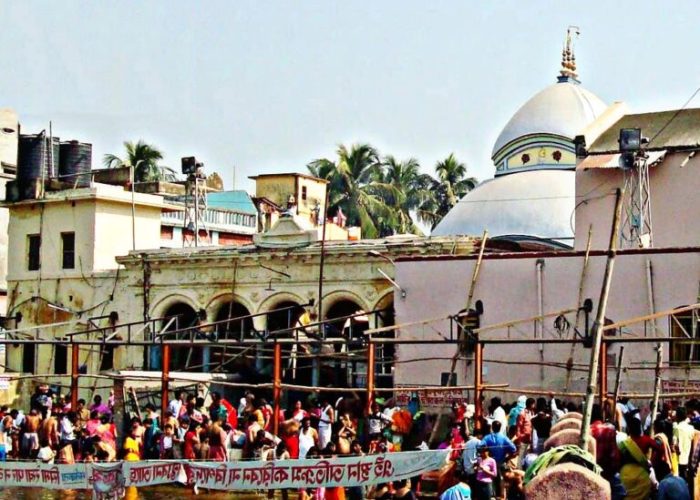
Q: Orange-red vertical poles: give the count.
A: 6